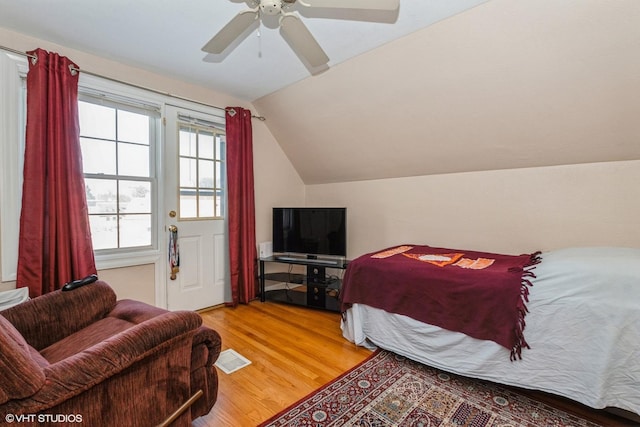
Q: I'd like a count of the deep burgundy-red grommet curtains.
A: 2